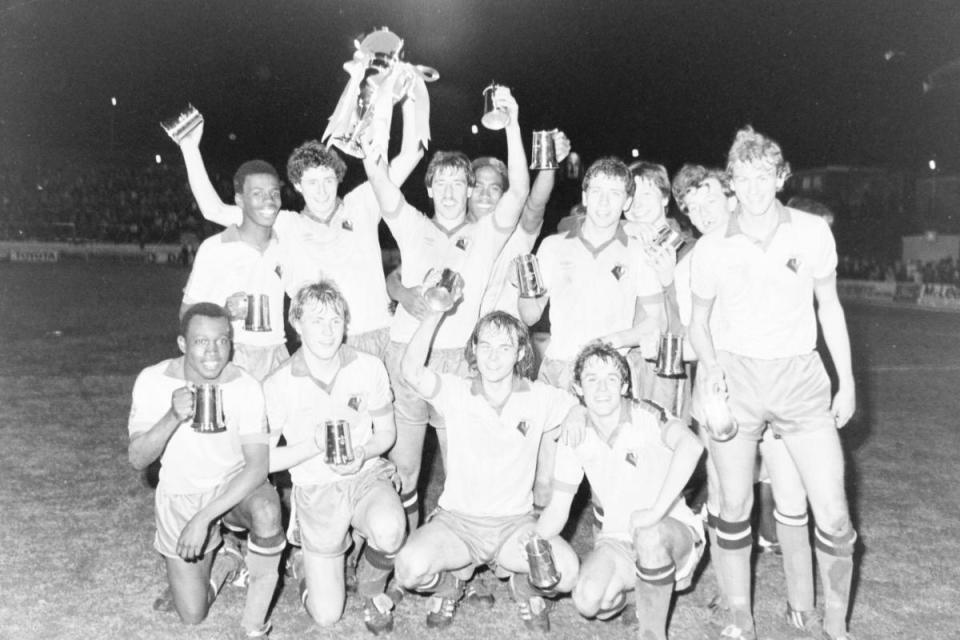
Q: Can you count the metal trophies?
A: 13